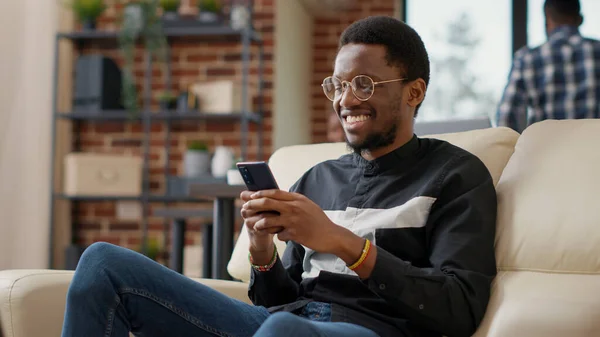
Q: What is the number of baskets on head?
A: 0